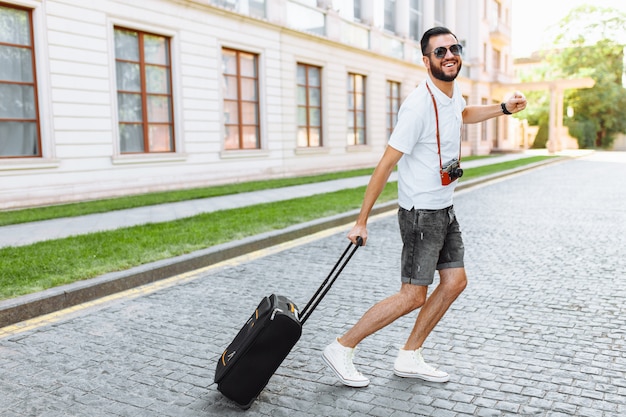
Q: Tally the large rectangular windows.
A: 6